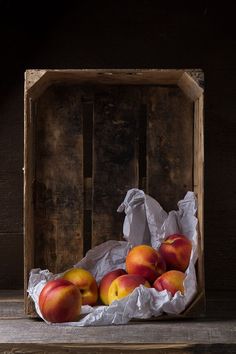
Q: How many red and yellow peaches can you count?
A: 7